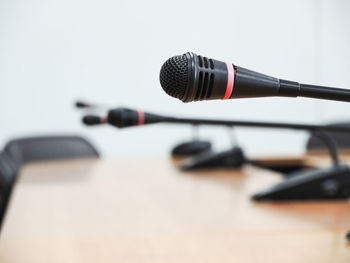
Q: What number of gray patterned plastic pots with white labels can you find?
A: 0